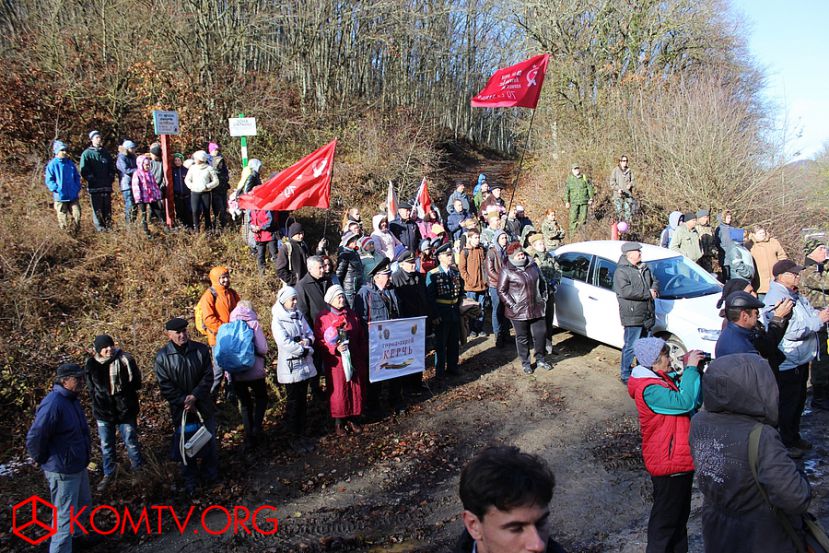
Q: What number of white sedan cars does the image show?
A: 1